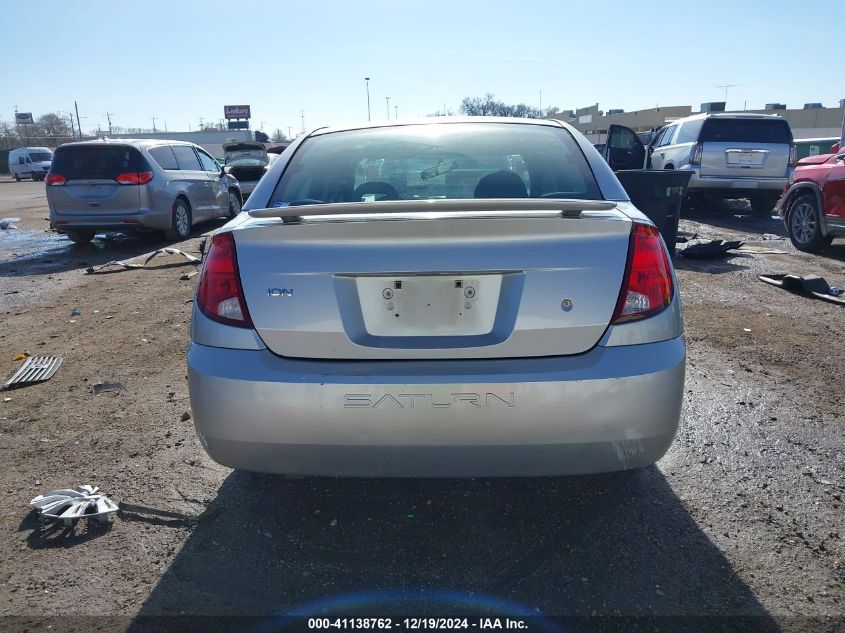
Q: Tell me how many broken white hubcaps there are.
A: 1